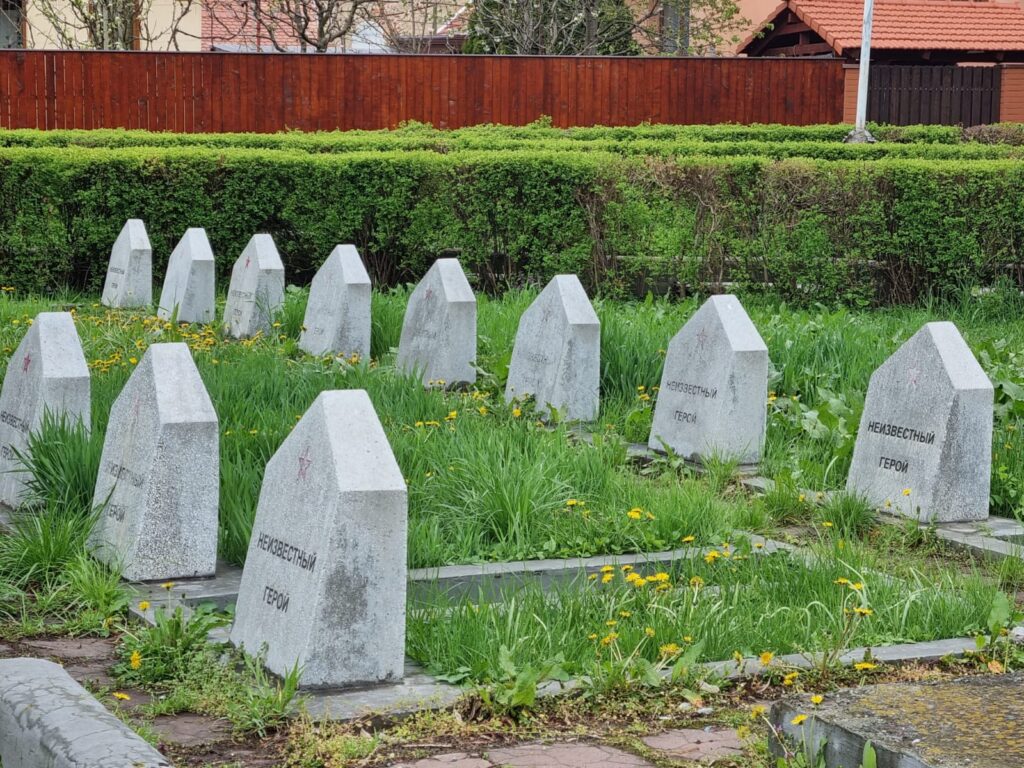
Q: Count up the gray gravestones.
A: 11